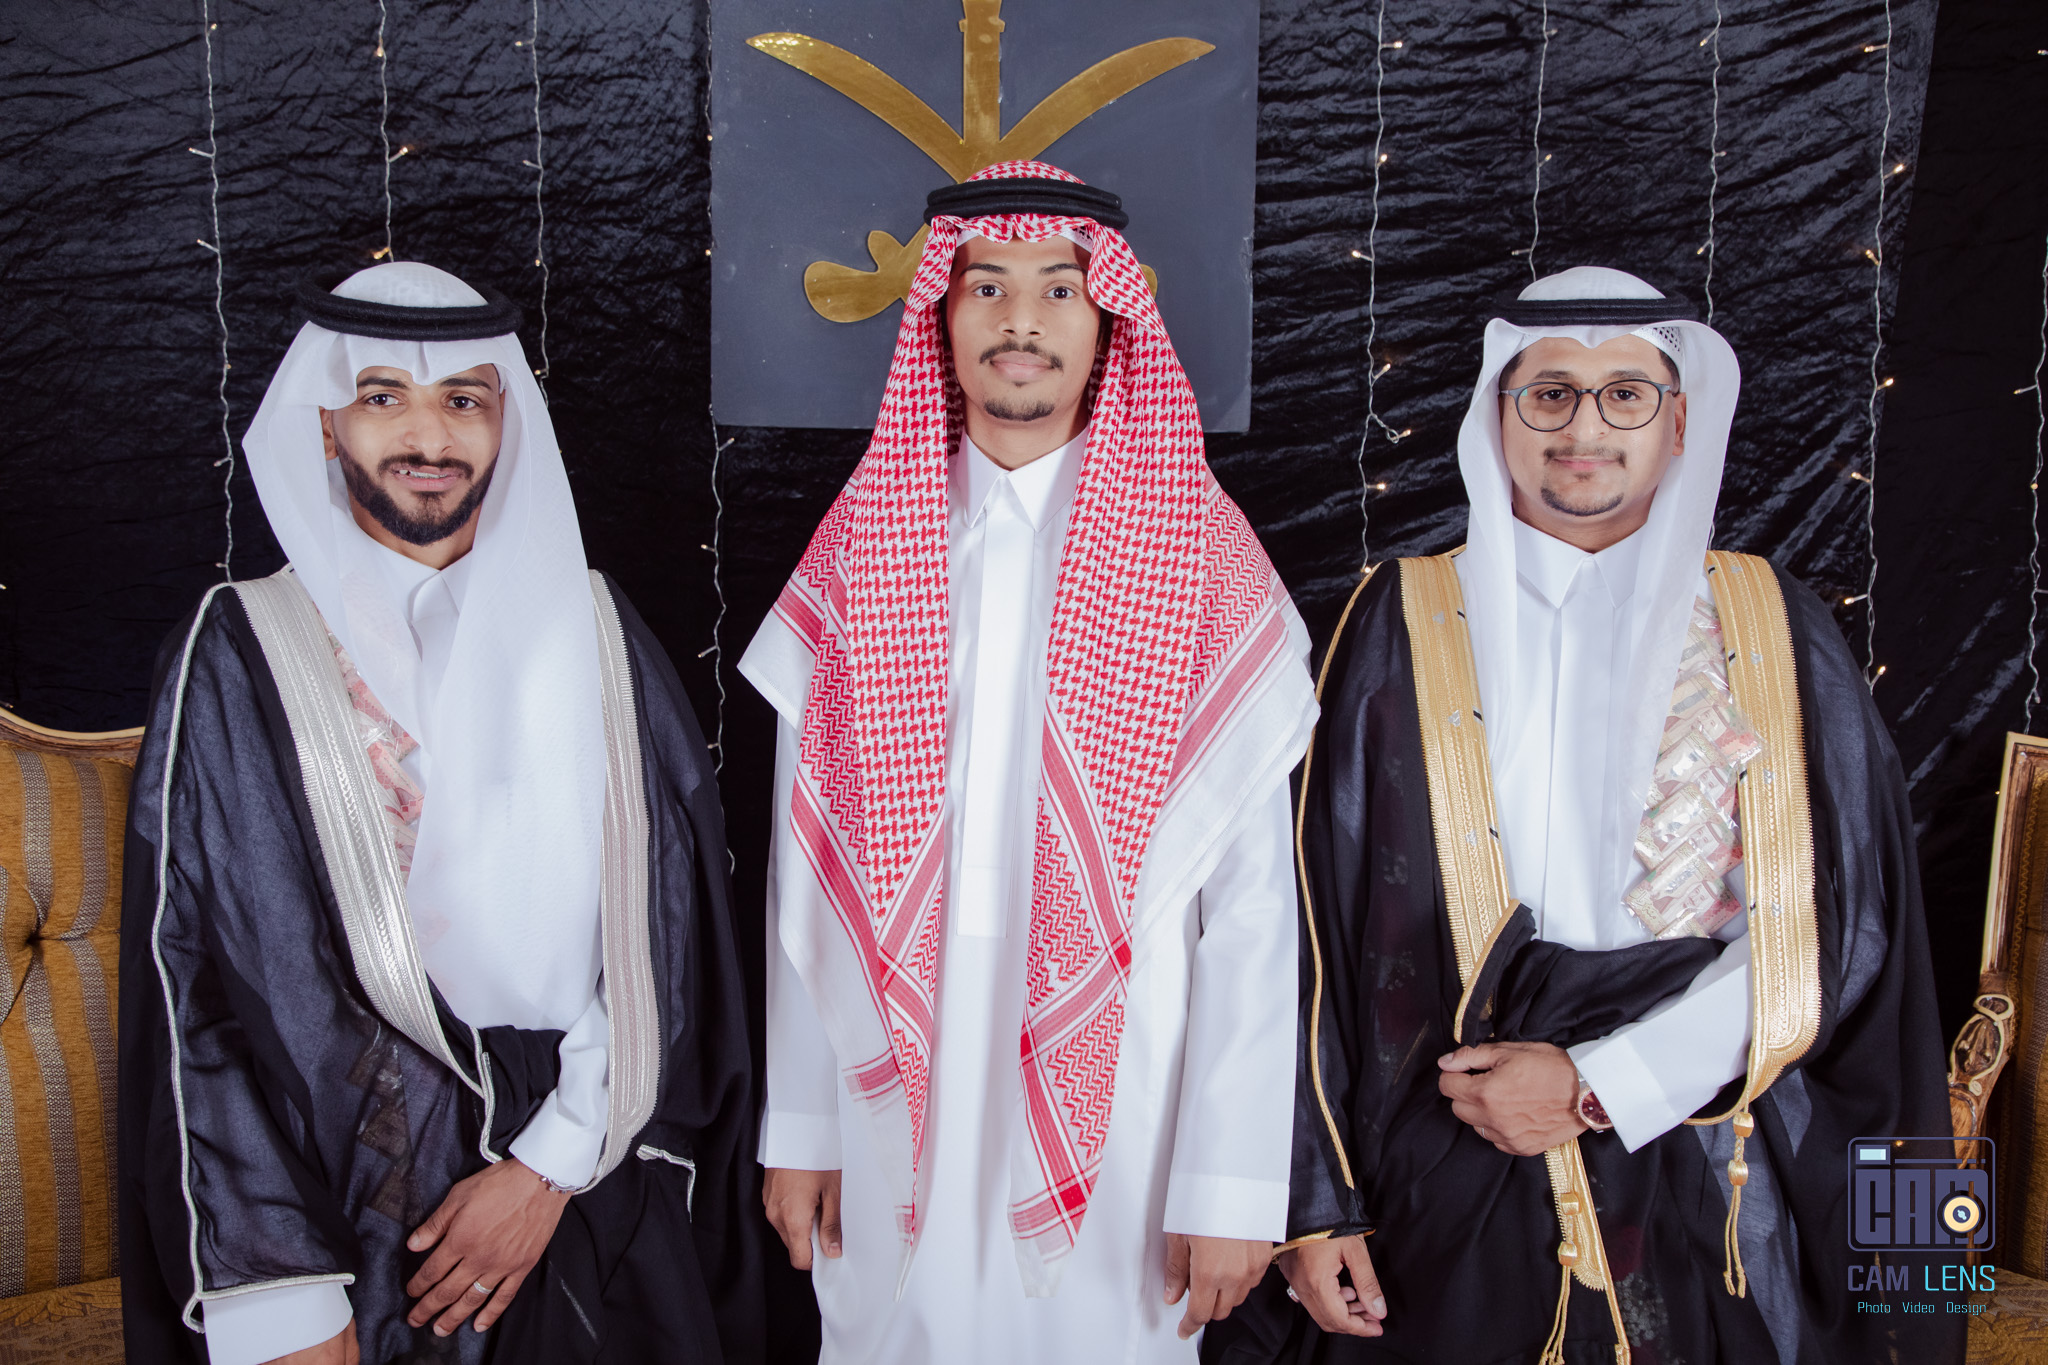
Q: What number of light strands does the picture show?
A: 9